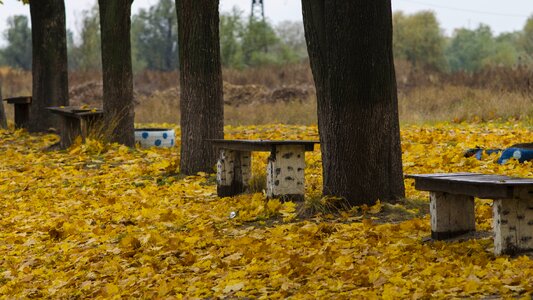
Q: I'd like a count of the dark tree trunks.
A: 4